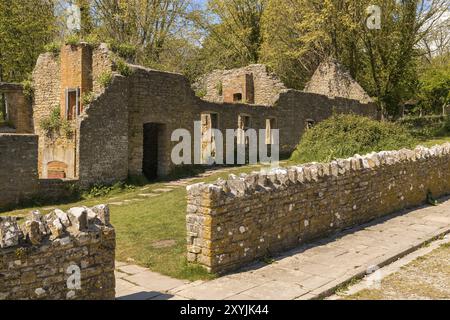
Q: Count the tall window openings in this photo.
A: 3